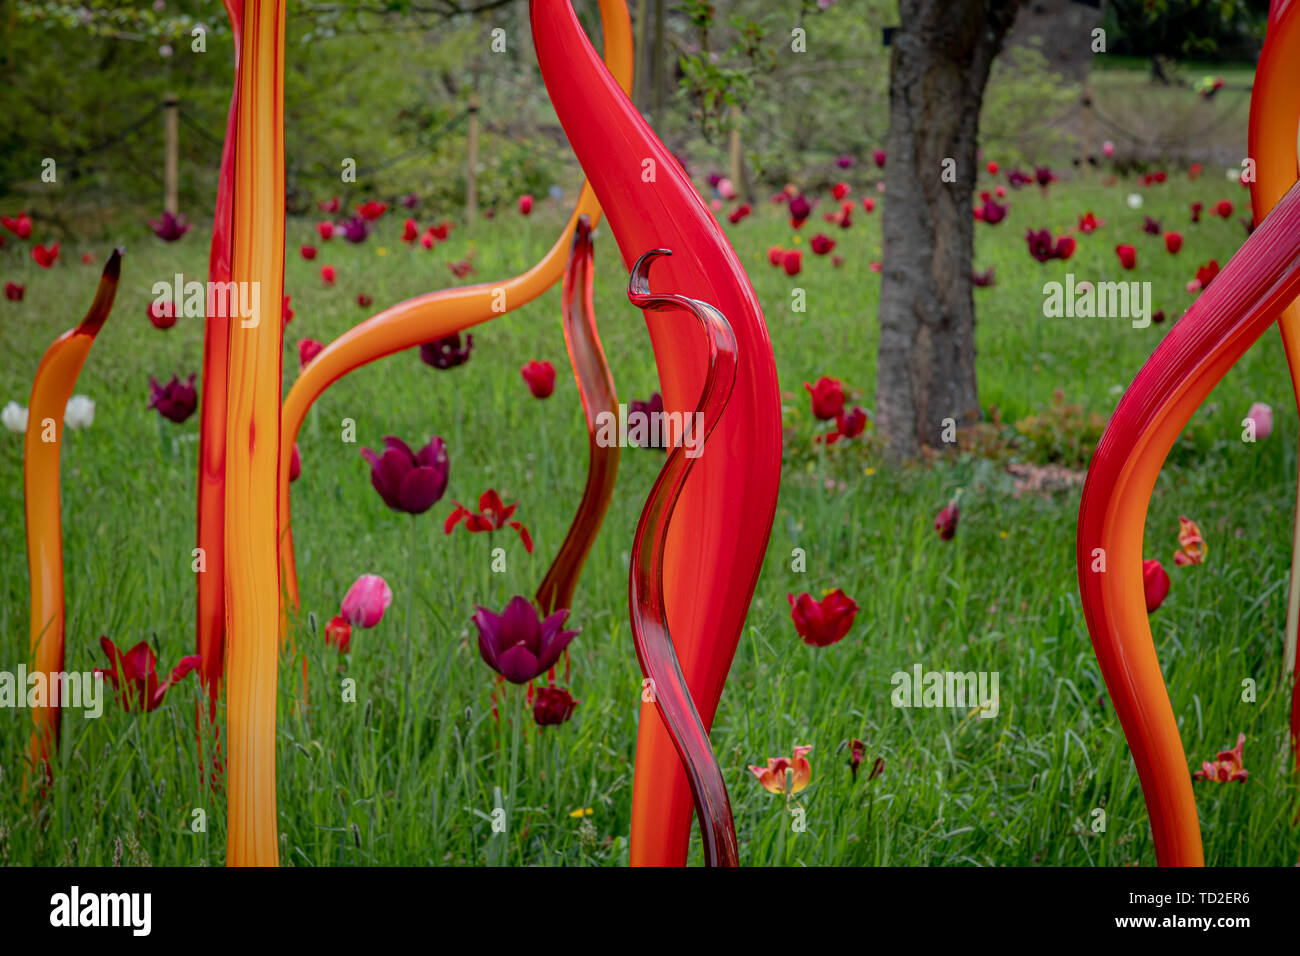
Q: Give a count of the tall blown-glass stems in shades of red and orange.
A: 9